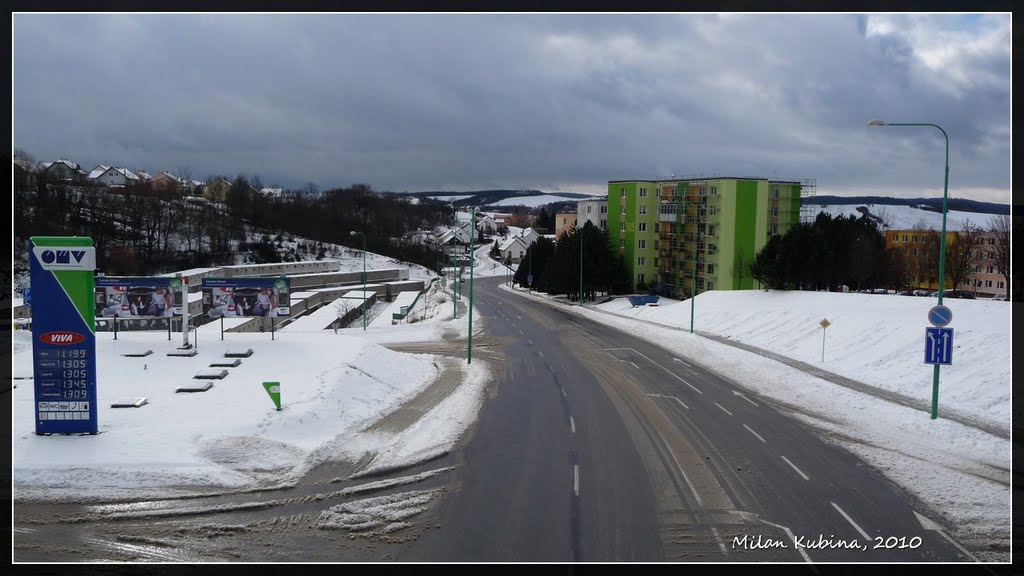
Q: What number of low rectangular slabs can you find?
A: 7